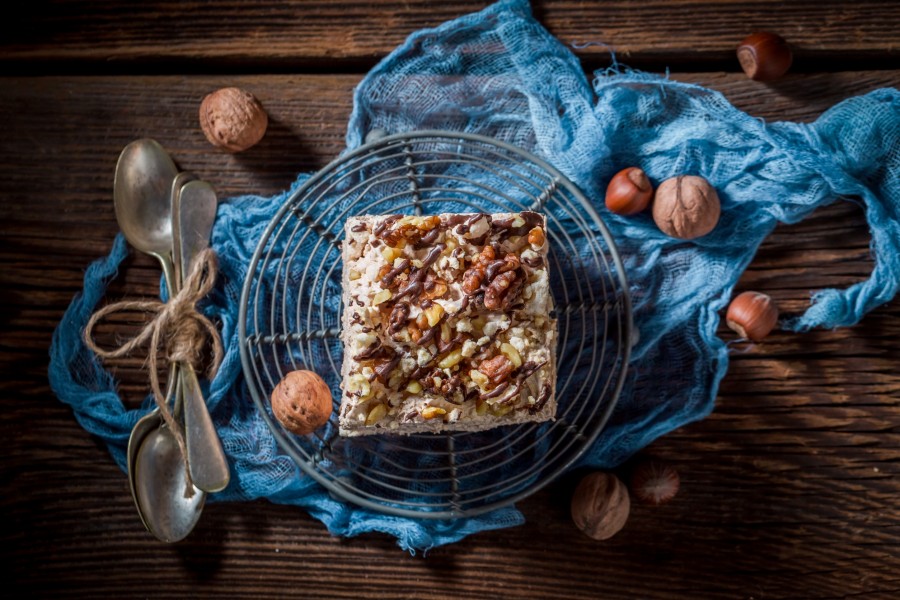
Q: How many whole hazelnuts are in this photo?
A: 4